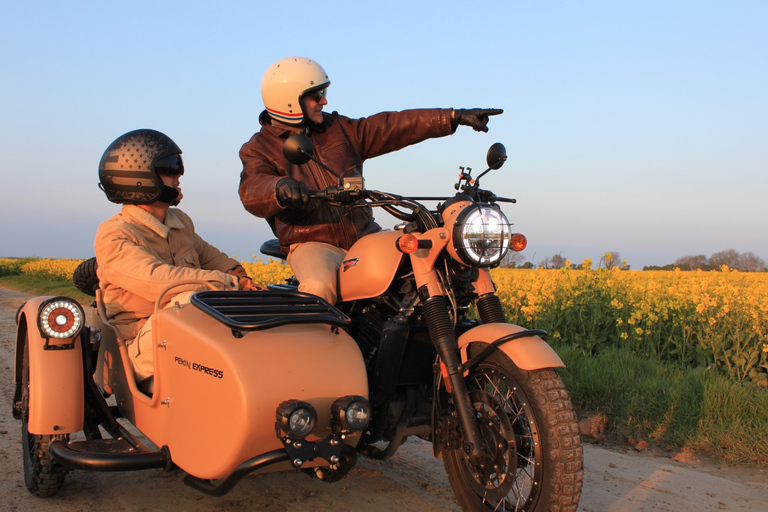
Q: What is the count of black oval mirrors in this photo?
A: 2